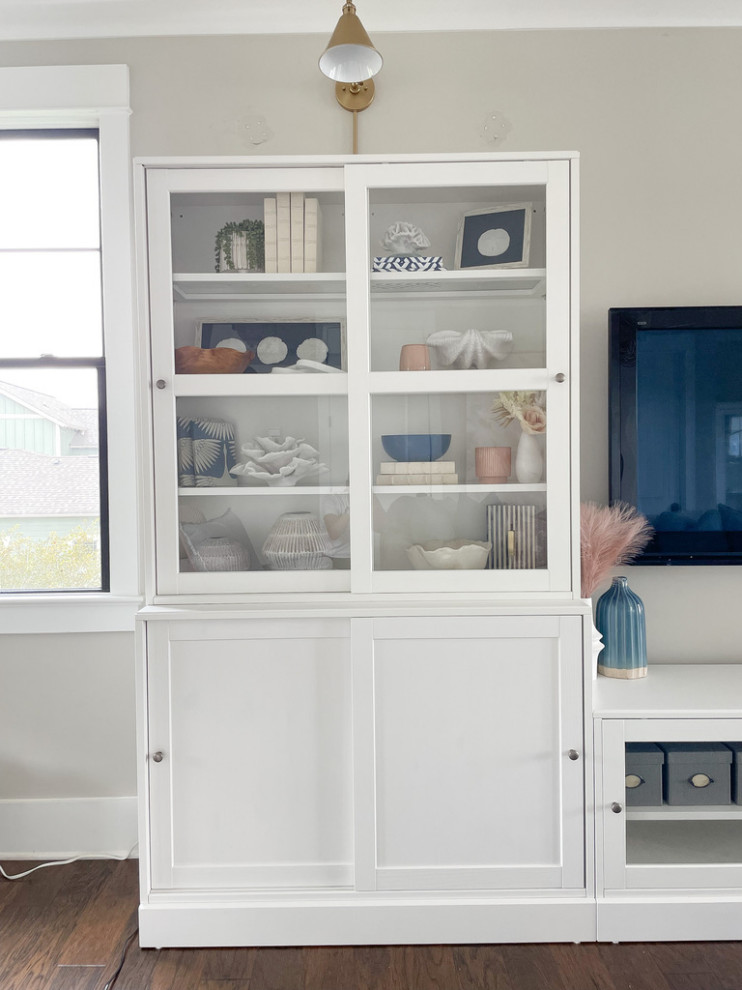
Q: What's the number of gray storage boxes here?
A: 3